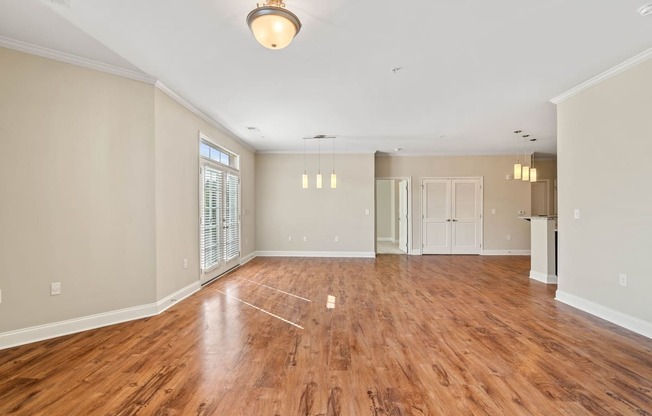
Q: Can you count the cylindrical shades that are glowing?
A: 6